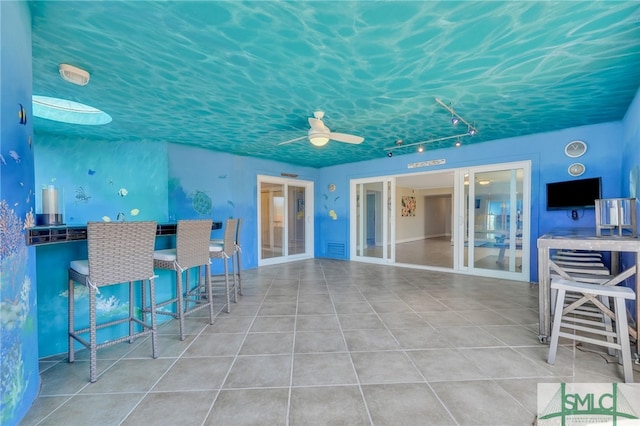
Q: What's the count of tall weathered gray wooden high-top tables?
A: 1